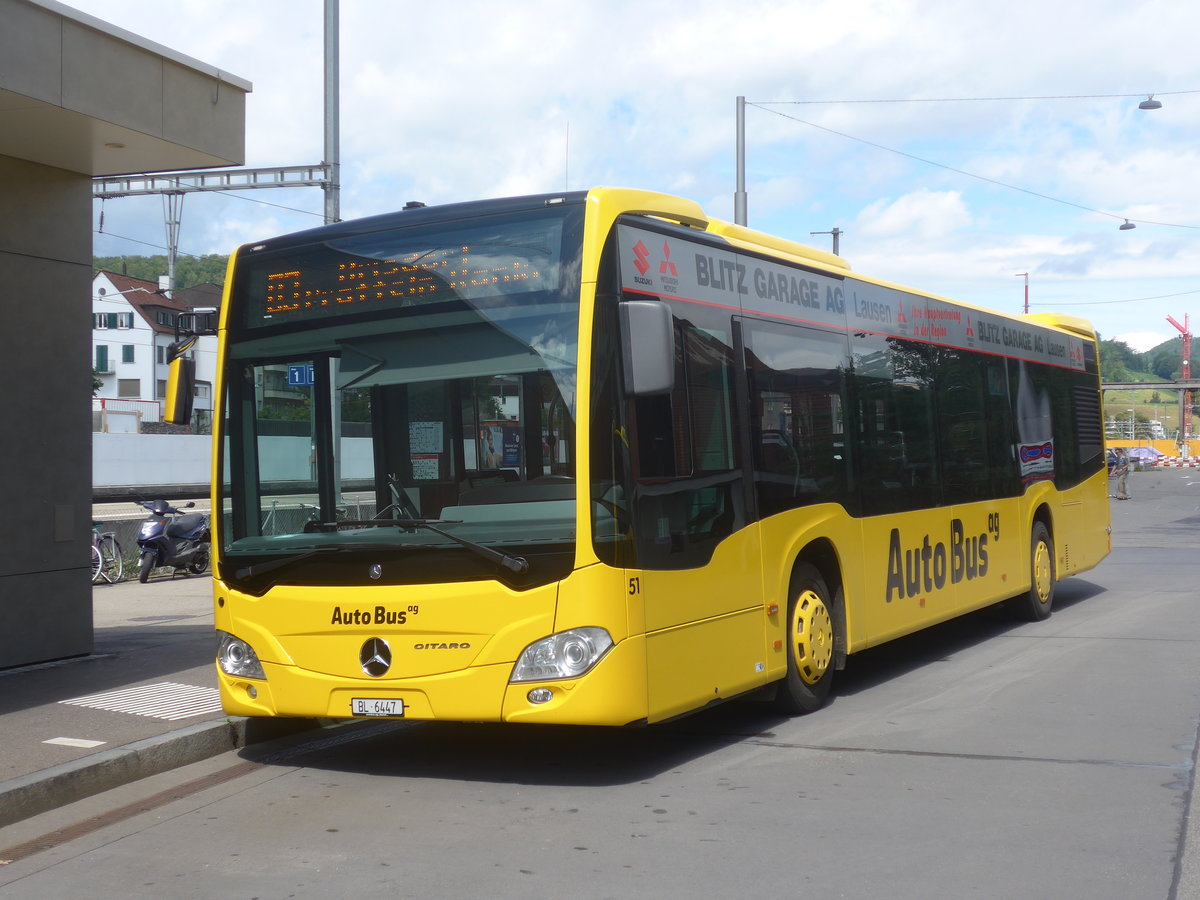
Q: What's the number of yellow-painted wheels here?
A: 2